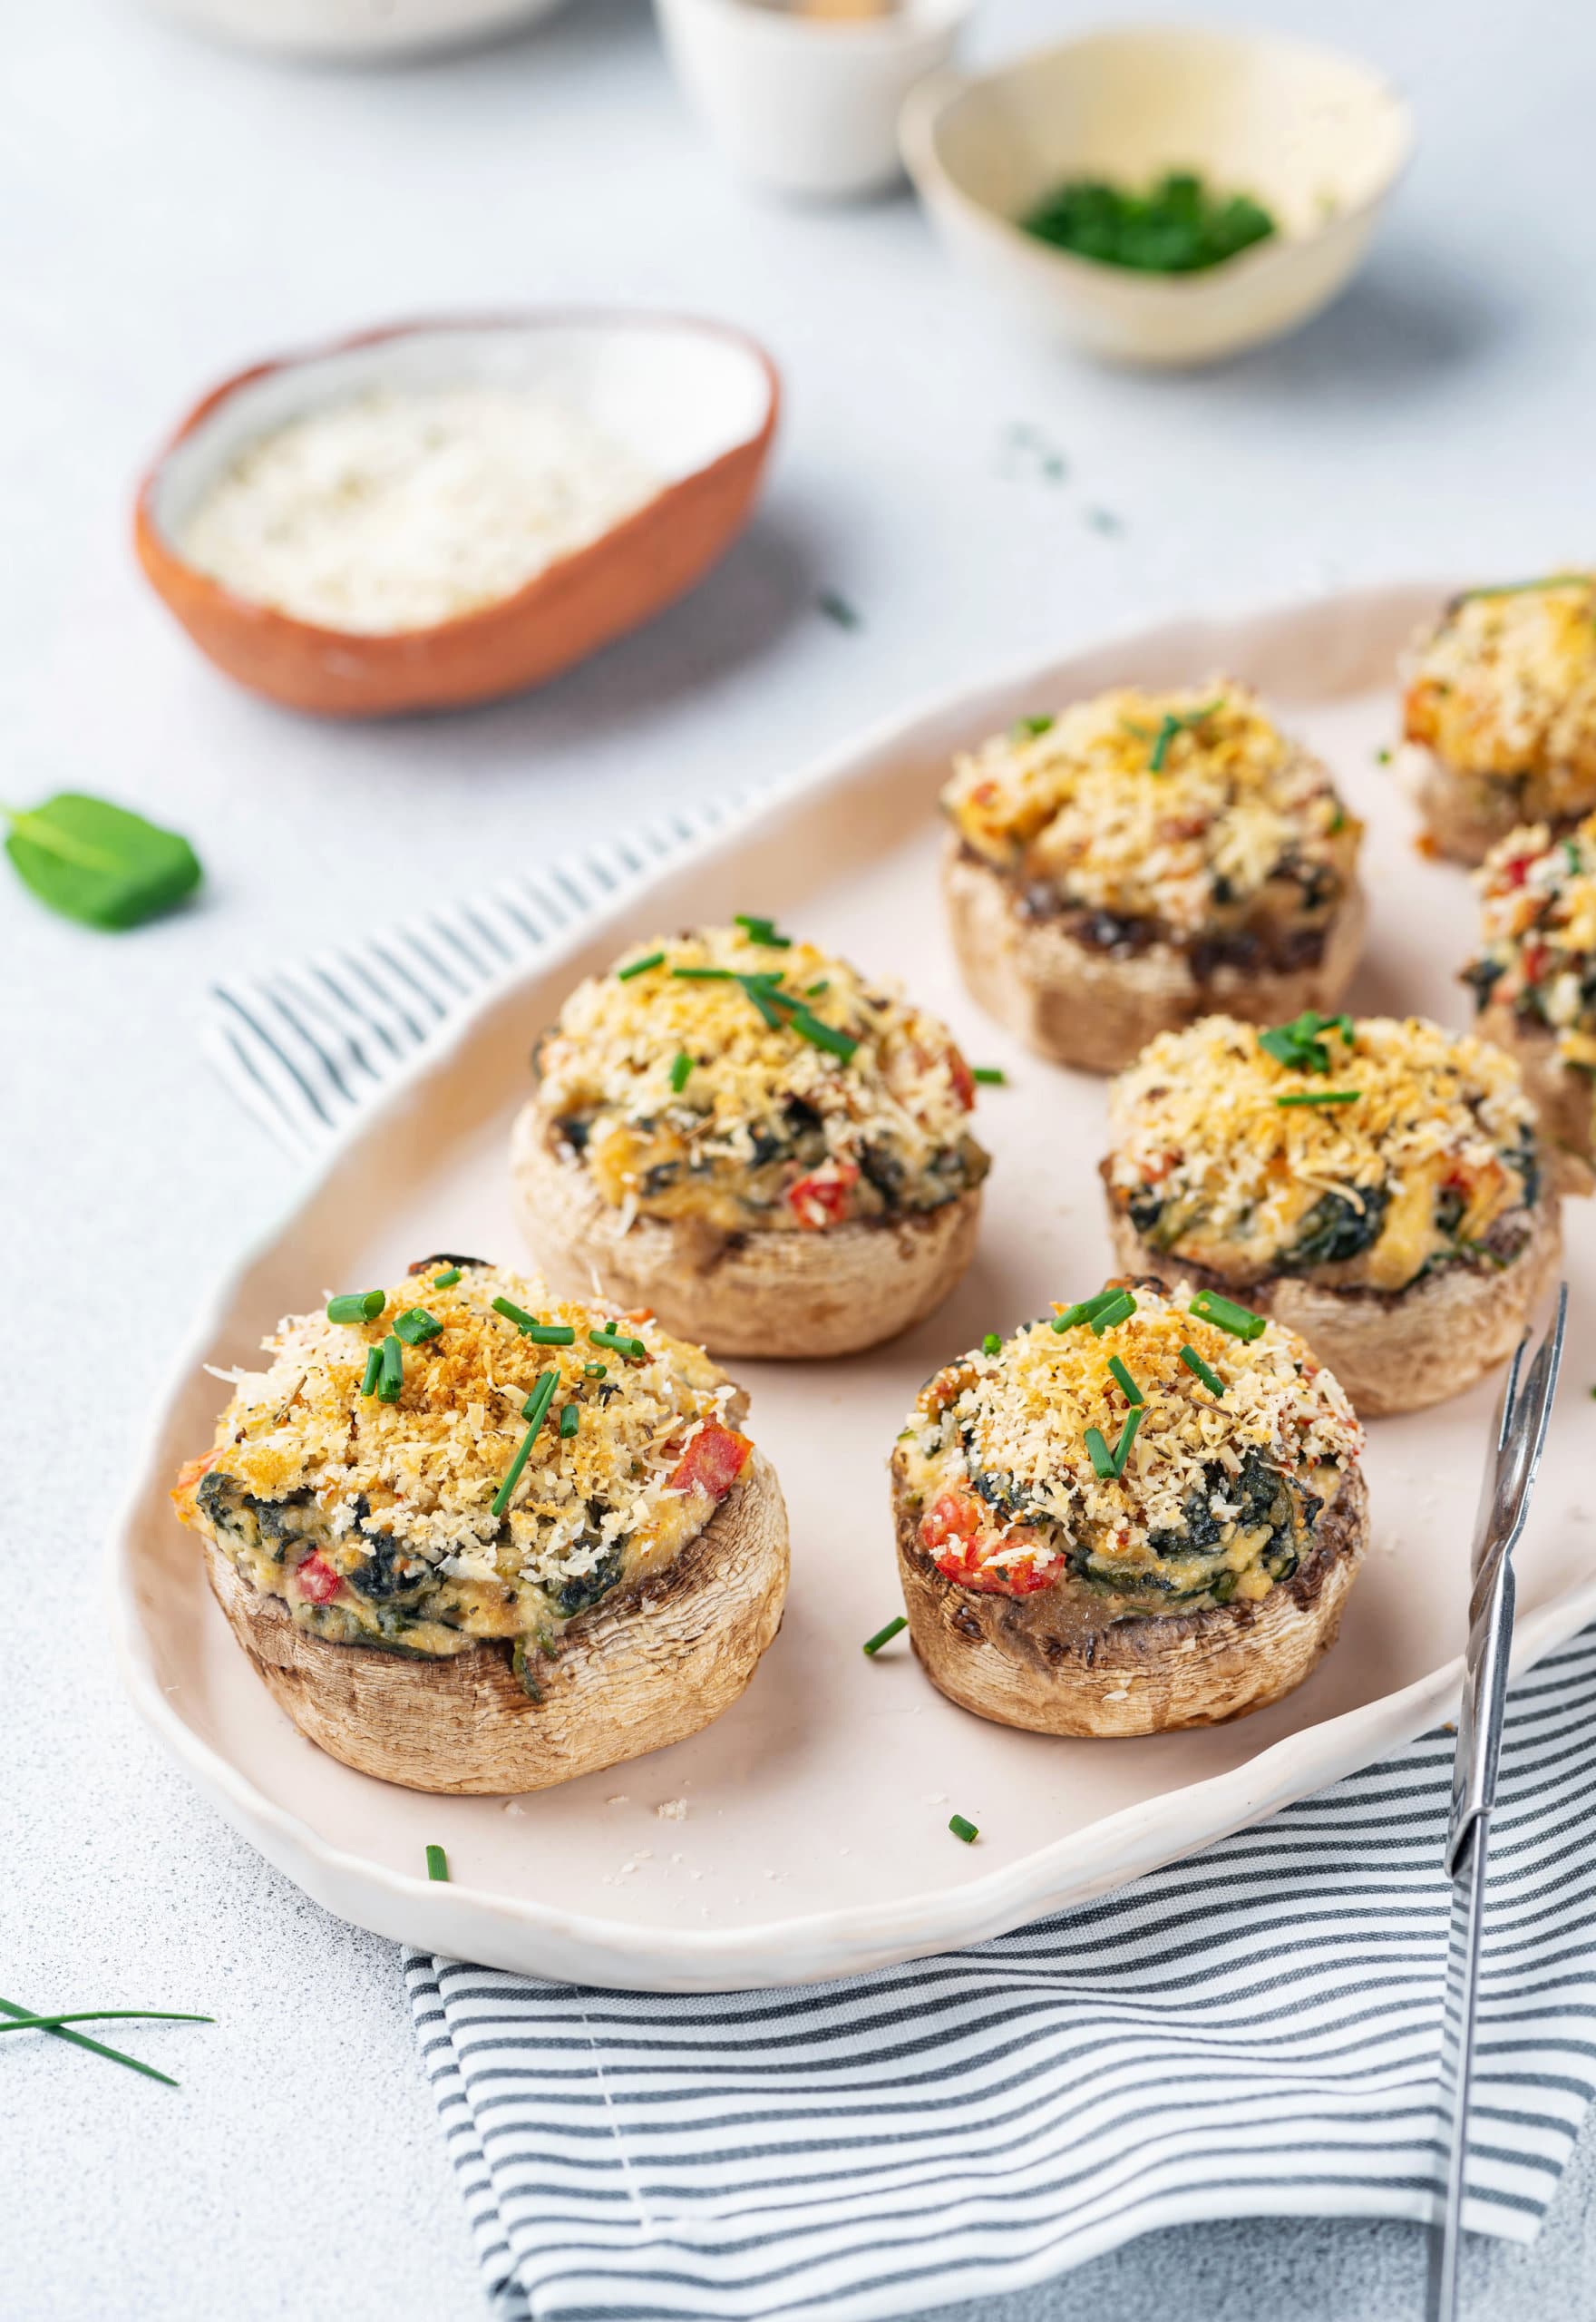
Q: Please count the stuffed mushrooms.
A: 7